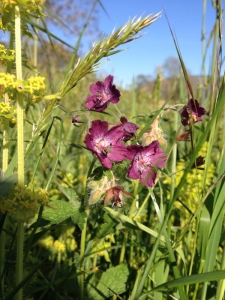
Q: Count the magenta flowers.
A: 5